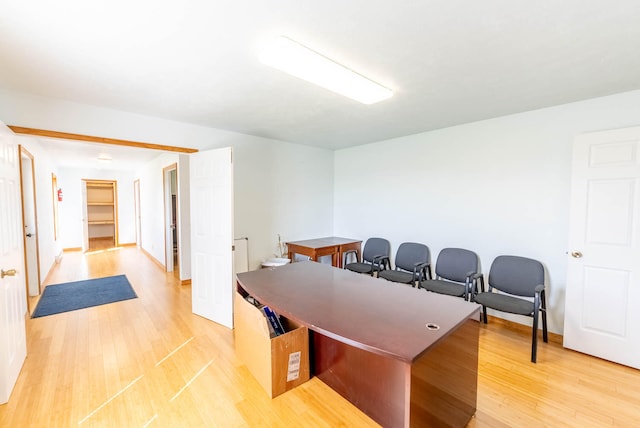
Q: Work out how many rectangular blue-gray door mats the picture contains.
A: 1